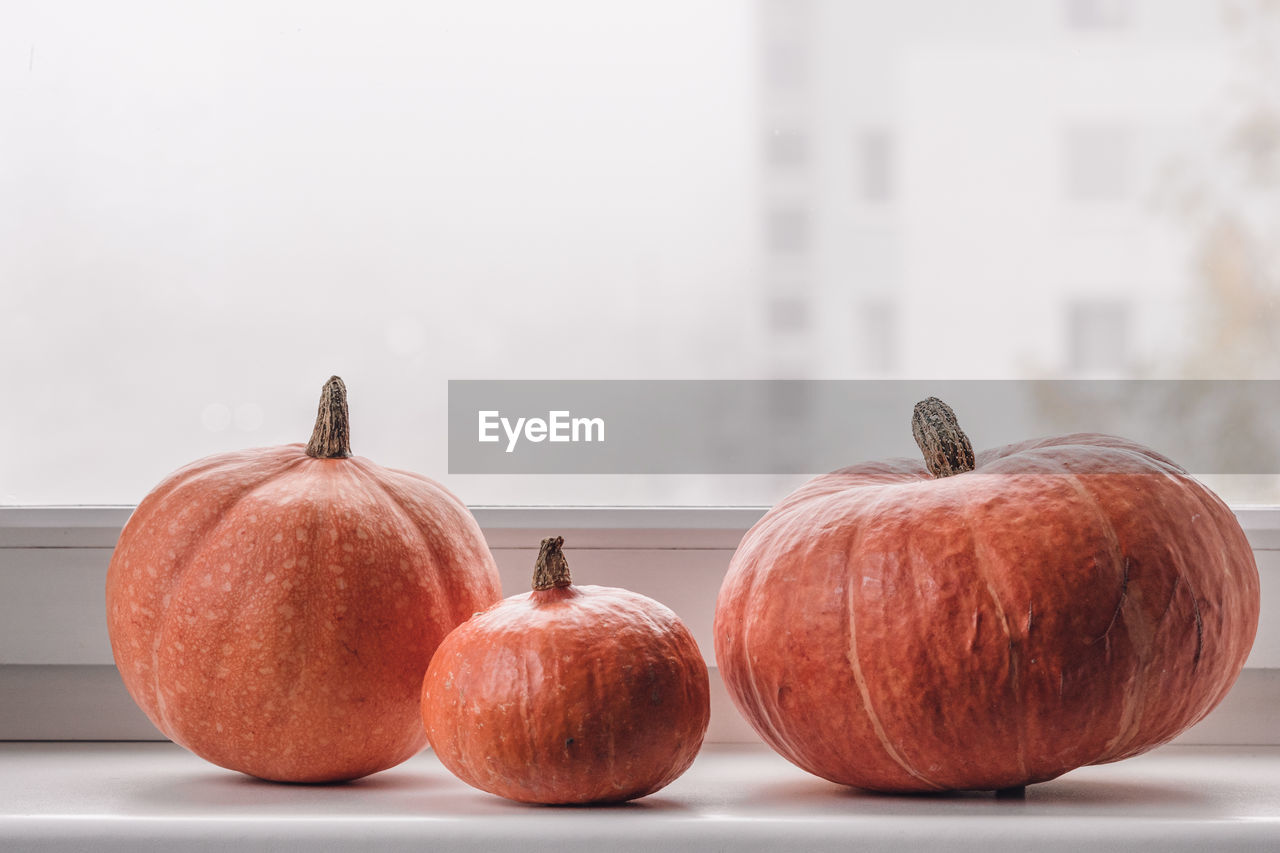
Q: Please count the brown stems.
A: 3